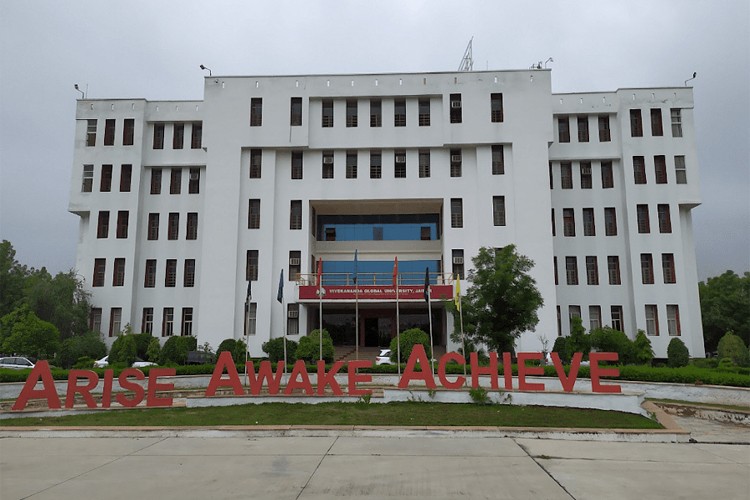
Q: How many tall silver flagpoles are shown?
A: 7